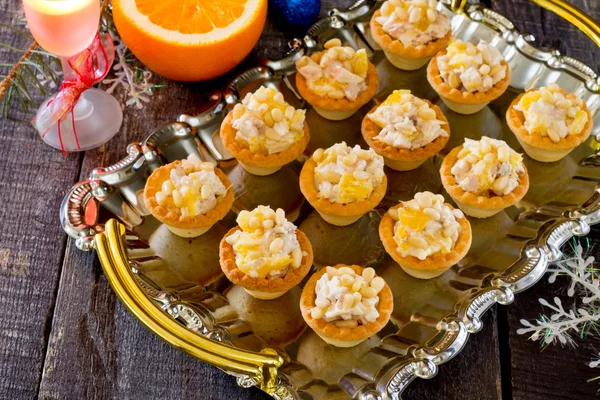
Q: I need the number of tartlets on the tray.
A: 12